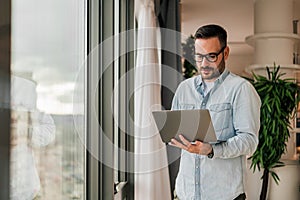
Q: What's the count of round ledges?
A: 2